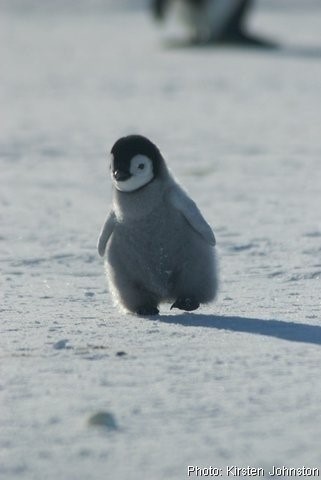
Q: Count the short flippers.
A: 2